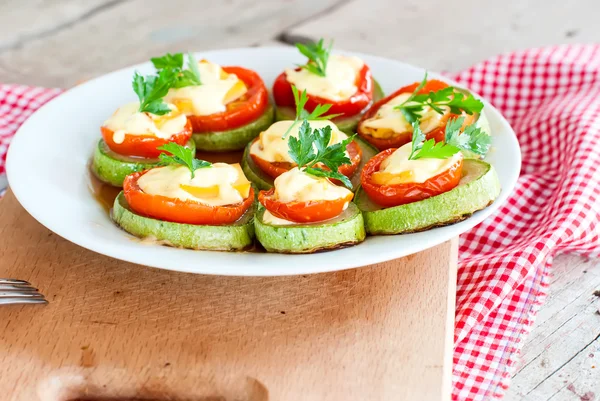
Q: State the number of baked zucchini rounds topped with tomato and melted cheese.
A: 8